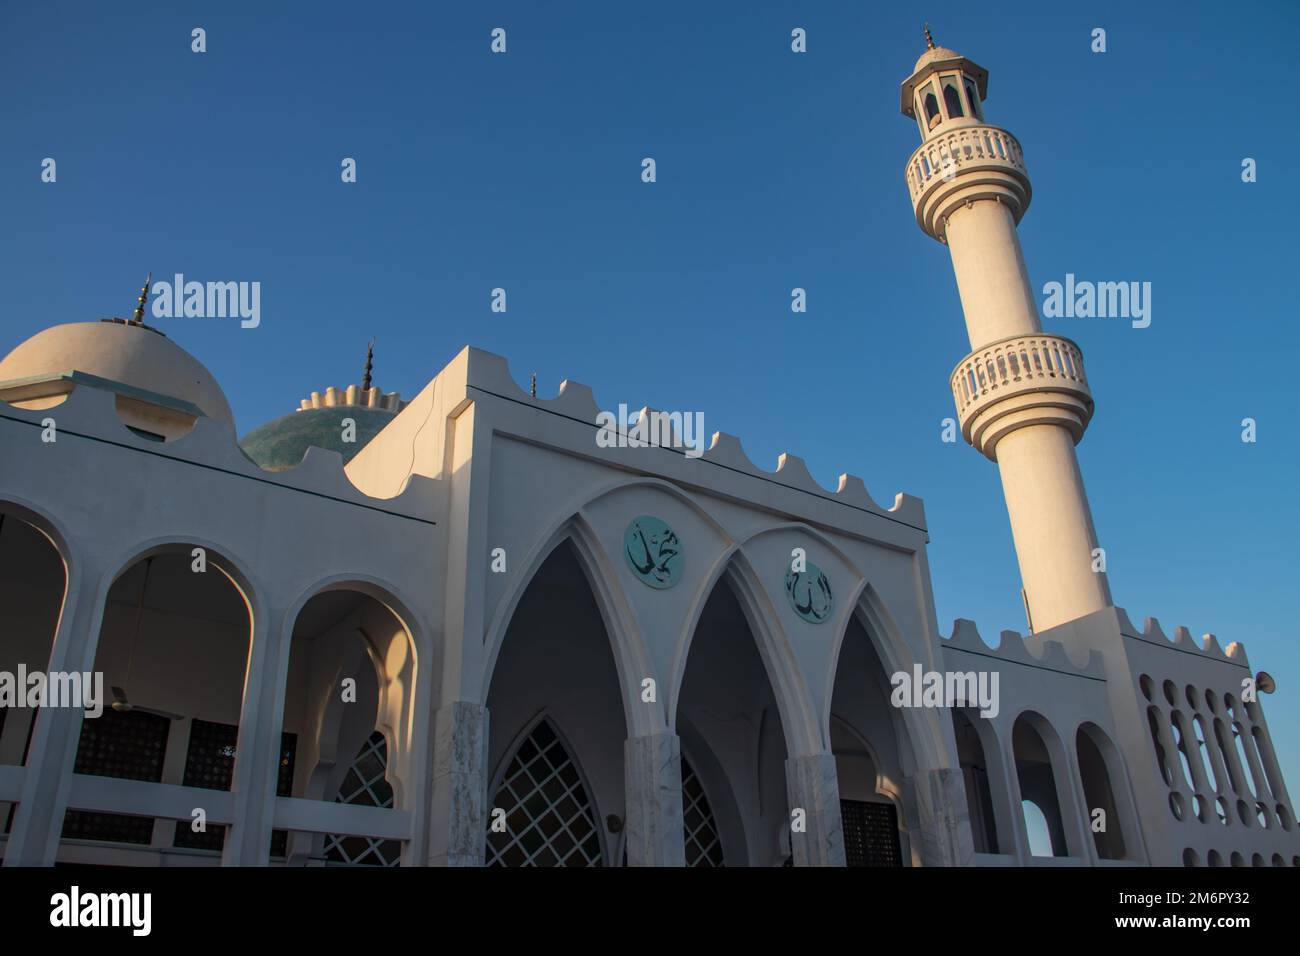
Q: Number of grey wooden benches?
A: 0